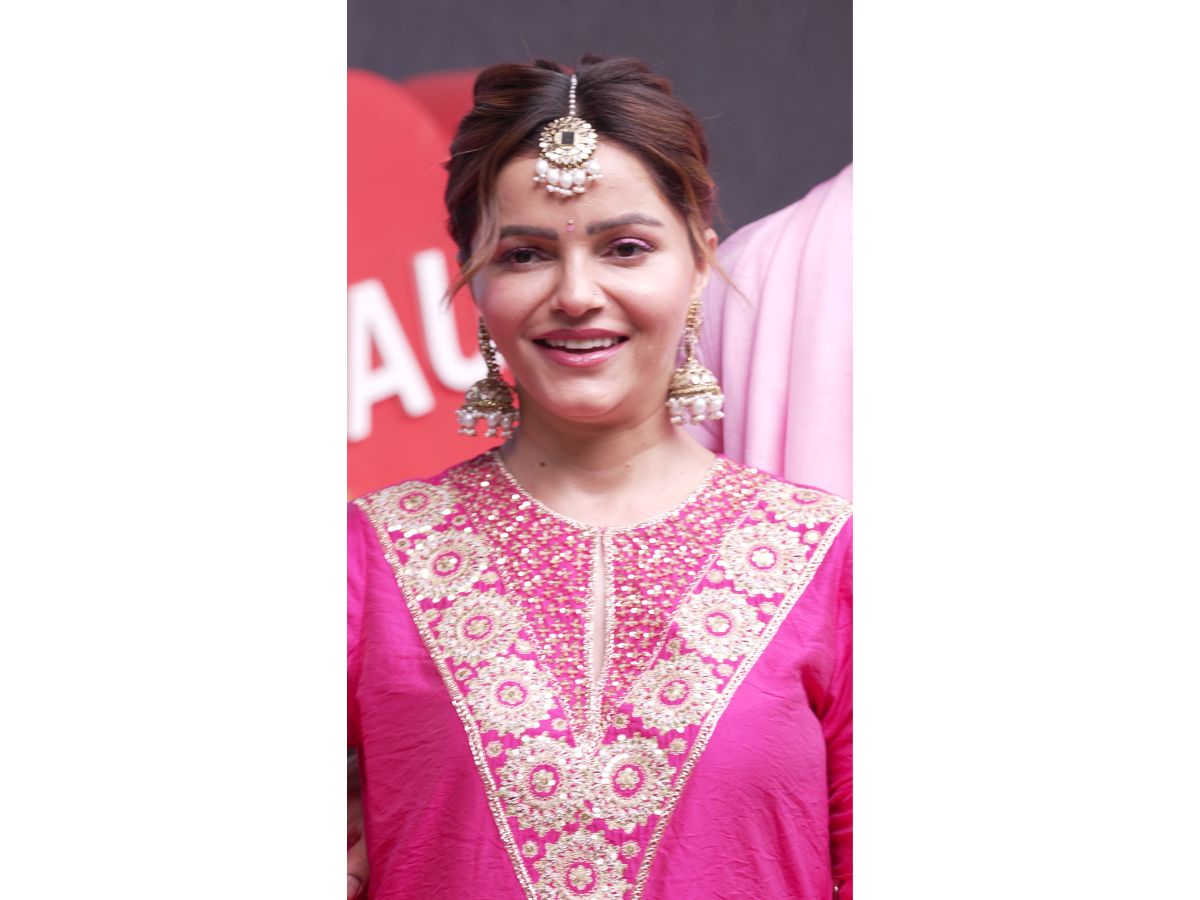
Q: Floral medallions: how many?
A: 11